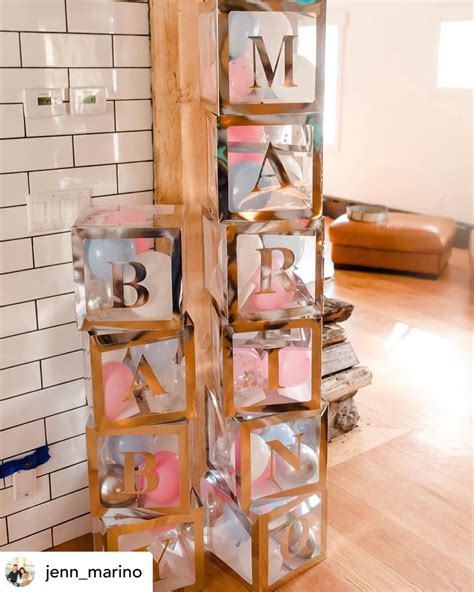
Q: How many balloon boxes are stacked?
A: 10